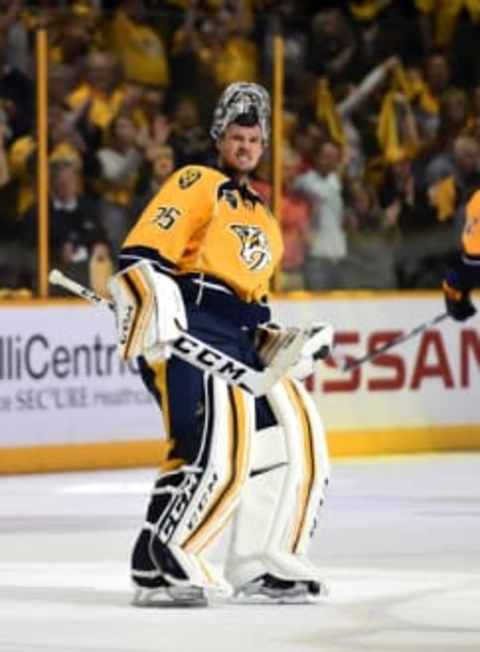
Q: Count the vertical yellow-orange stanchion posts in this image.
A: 2